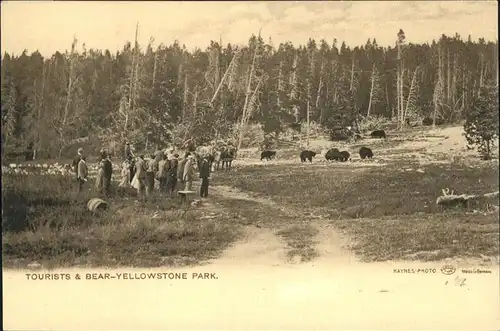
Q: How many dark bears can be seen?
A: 6